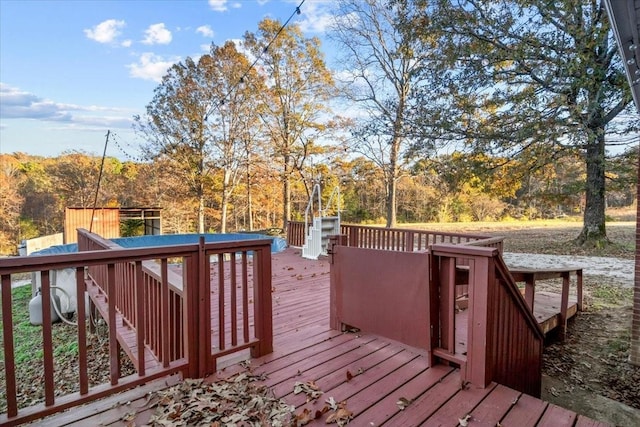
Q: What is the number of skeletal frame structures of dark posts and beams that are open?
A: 1